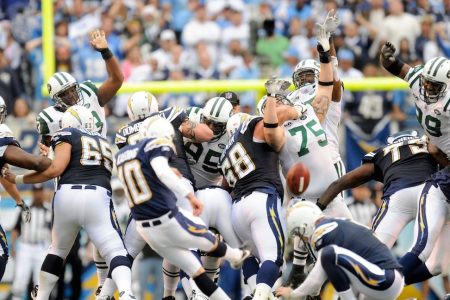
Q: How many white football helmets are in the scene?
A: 11